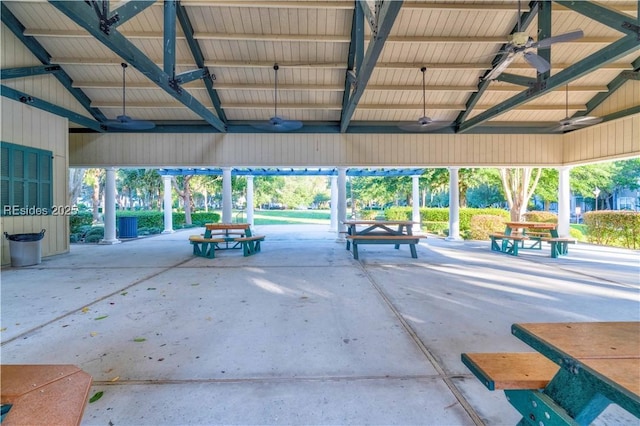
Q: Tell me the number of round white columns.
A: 9